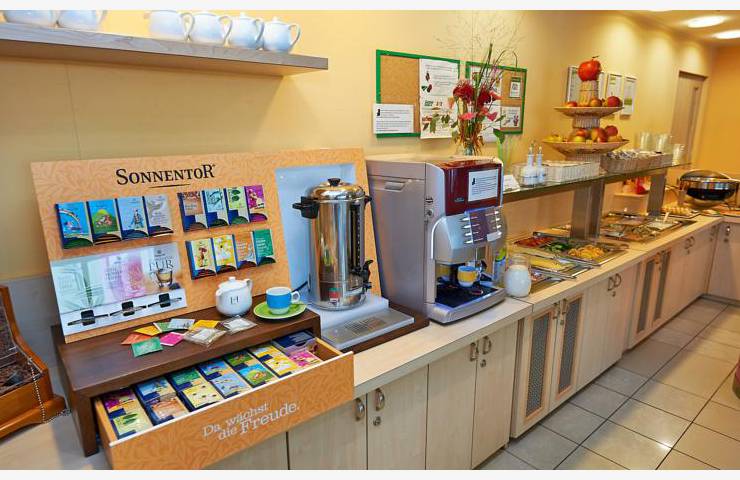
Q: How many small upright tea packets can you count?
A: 12